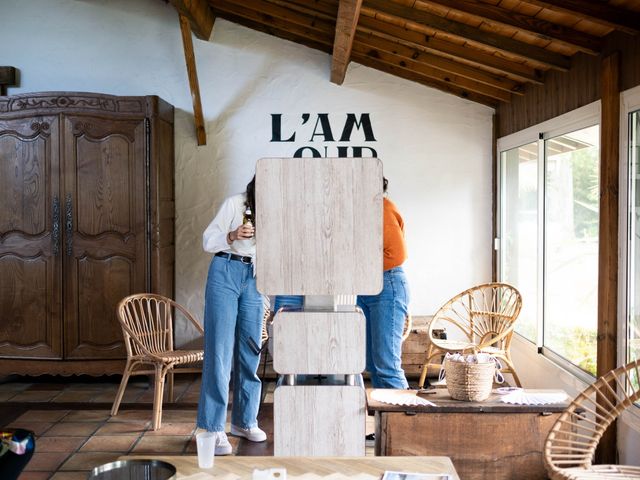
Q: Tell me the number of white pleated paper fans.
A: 2